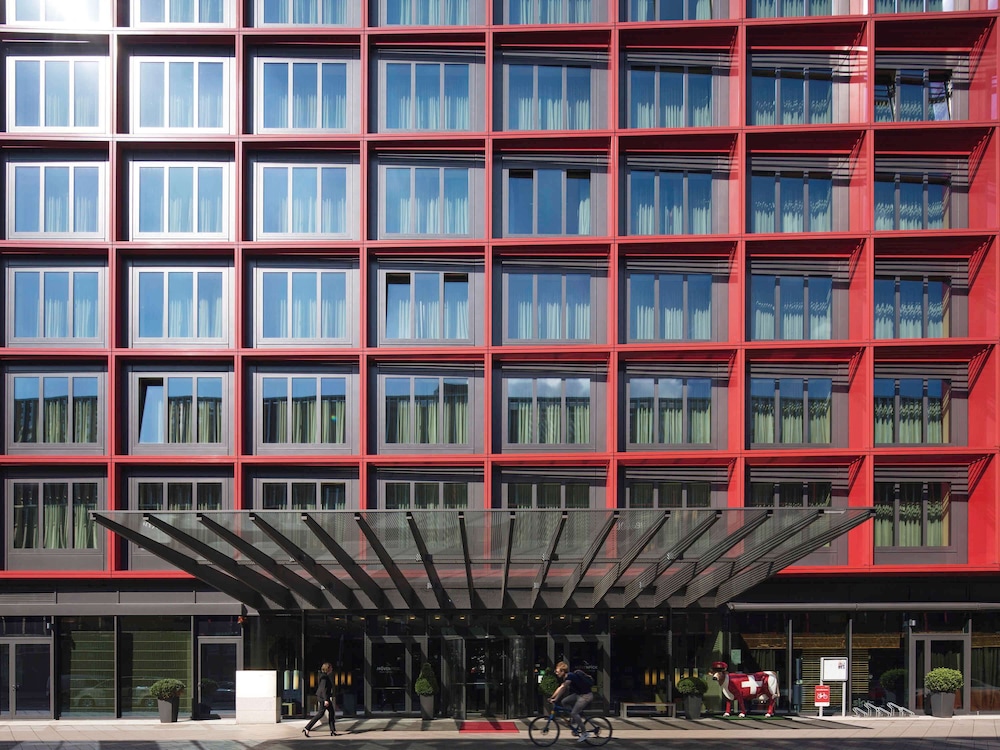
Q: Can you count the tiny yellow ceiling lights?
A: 13